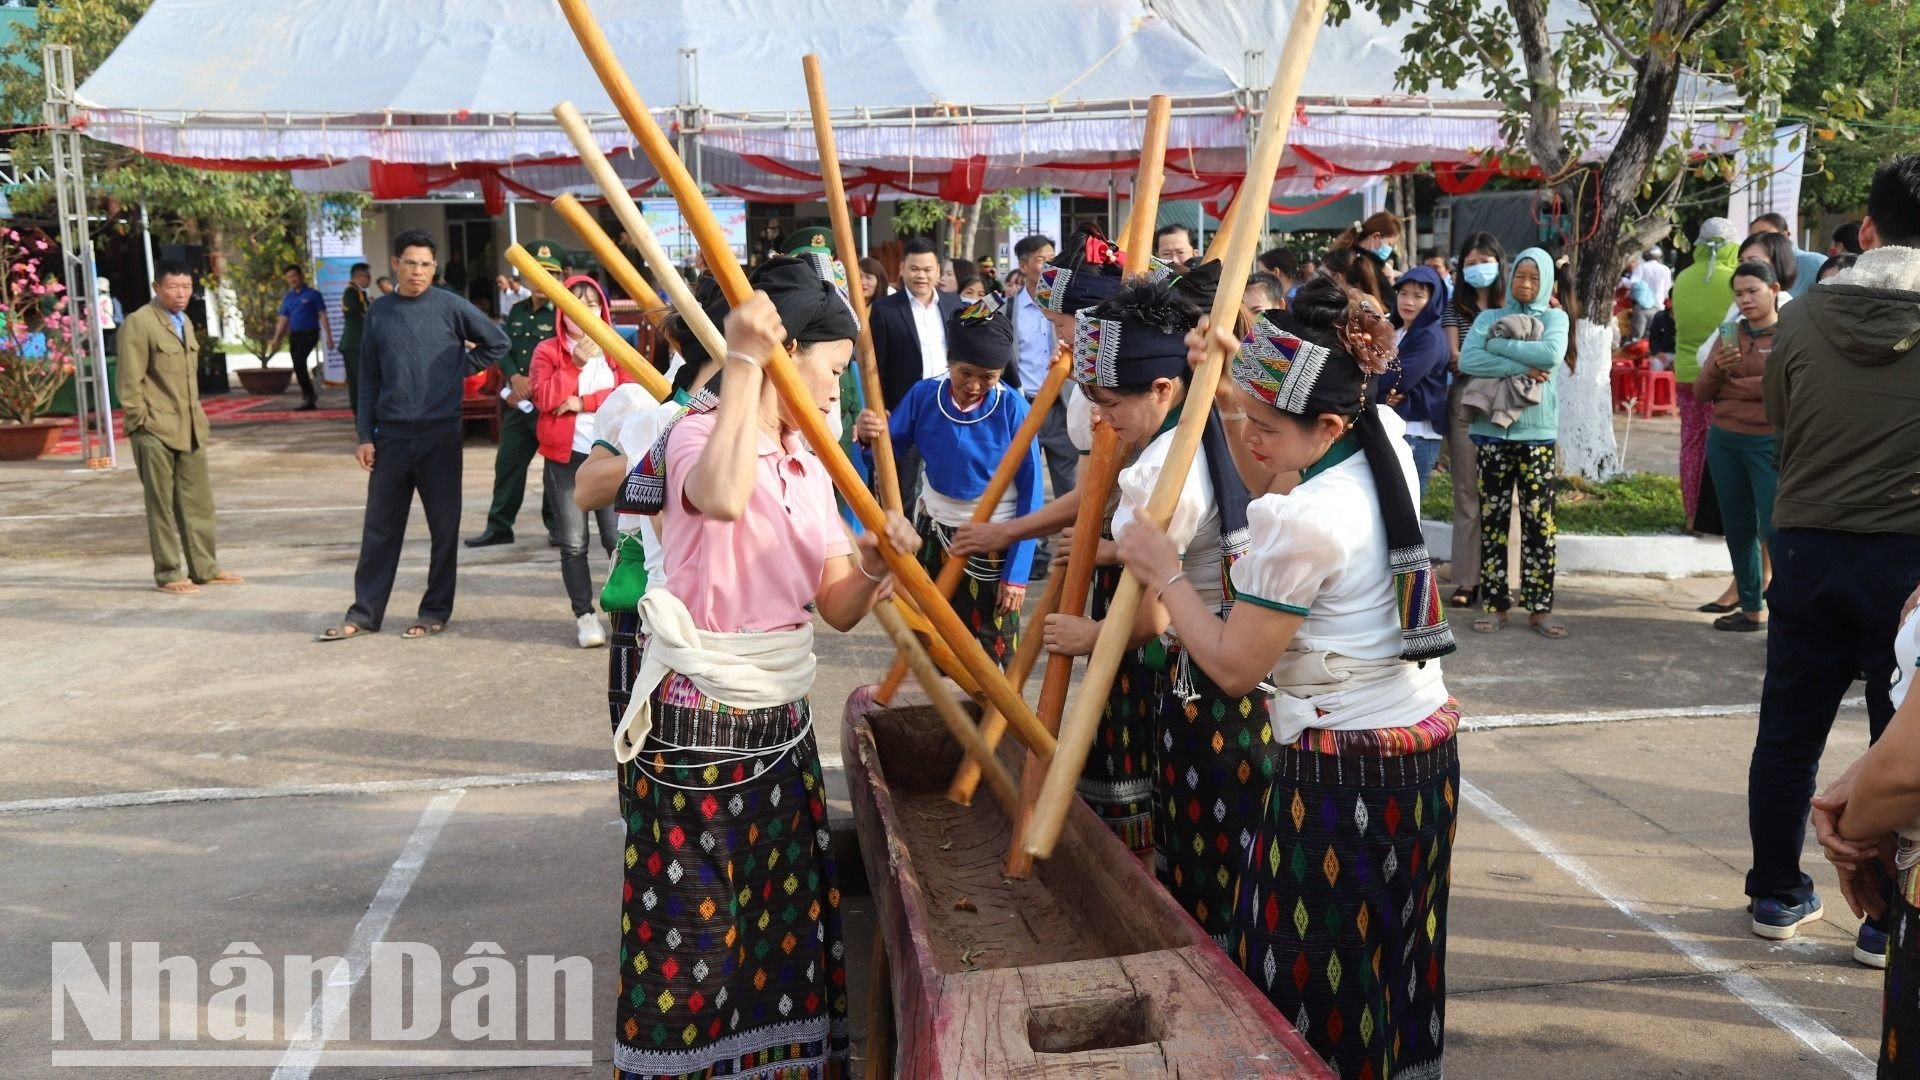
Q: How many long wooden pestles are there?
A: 9